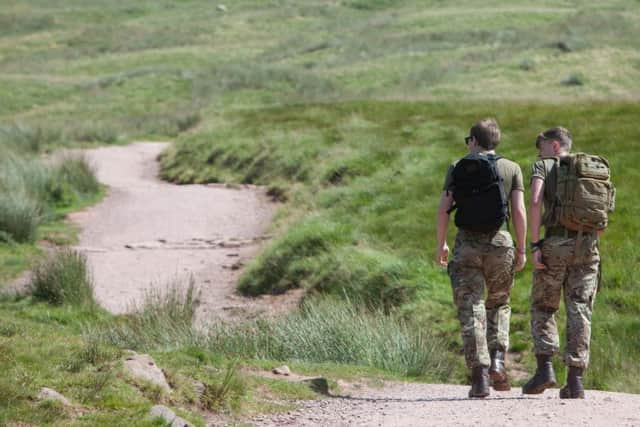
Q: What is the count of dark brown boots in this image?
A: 4